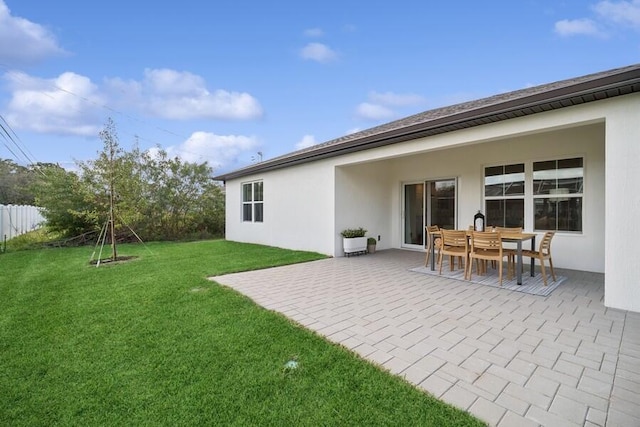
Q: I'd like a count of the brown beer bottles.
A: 0